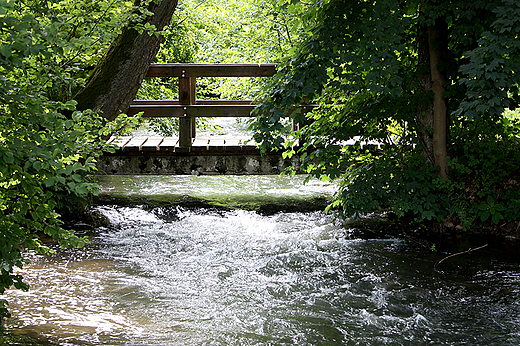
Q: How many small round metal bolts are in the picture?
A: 4